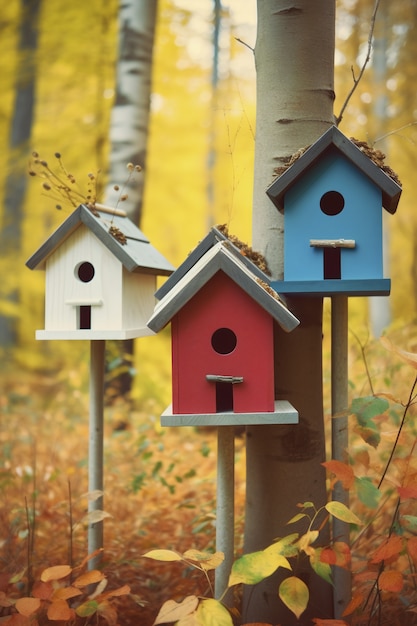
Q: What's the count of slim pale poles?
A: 3